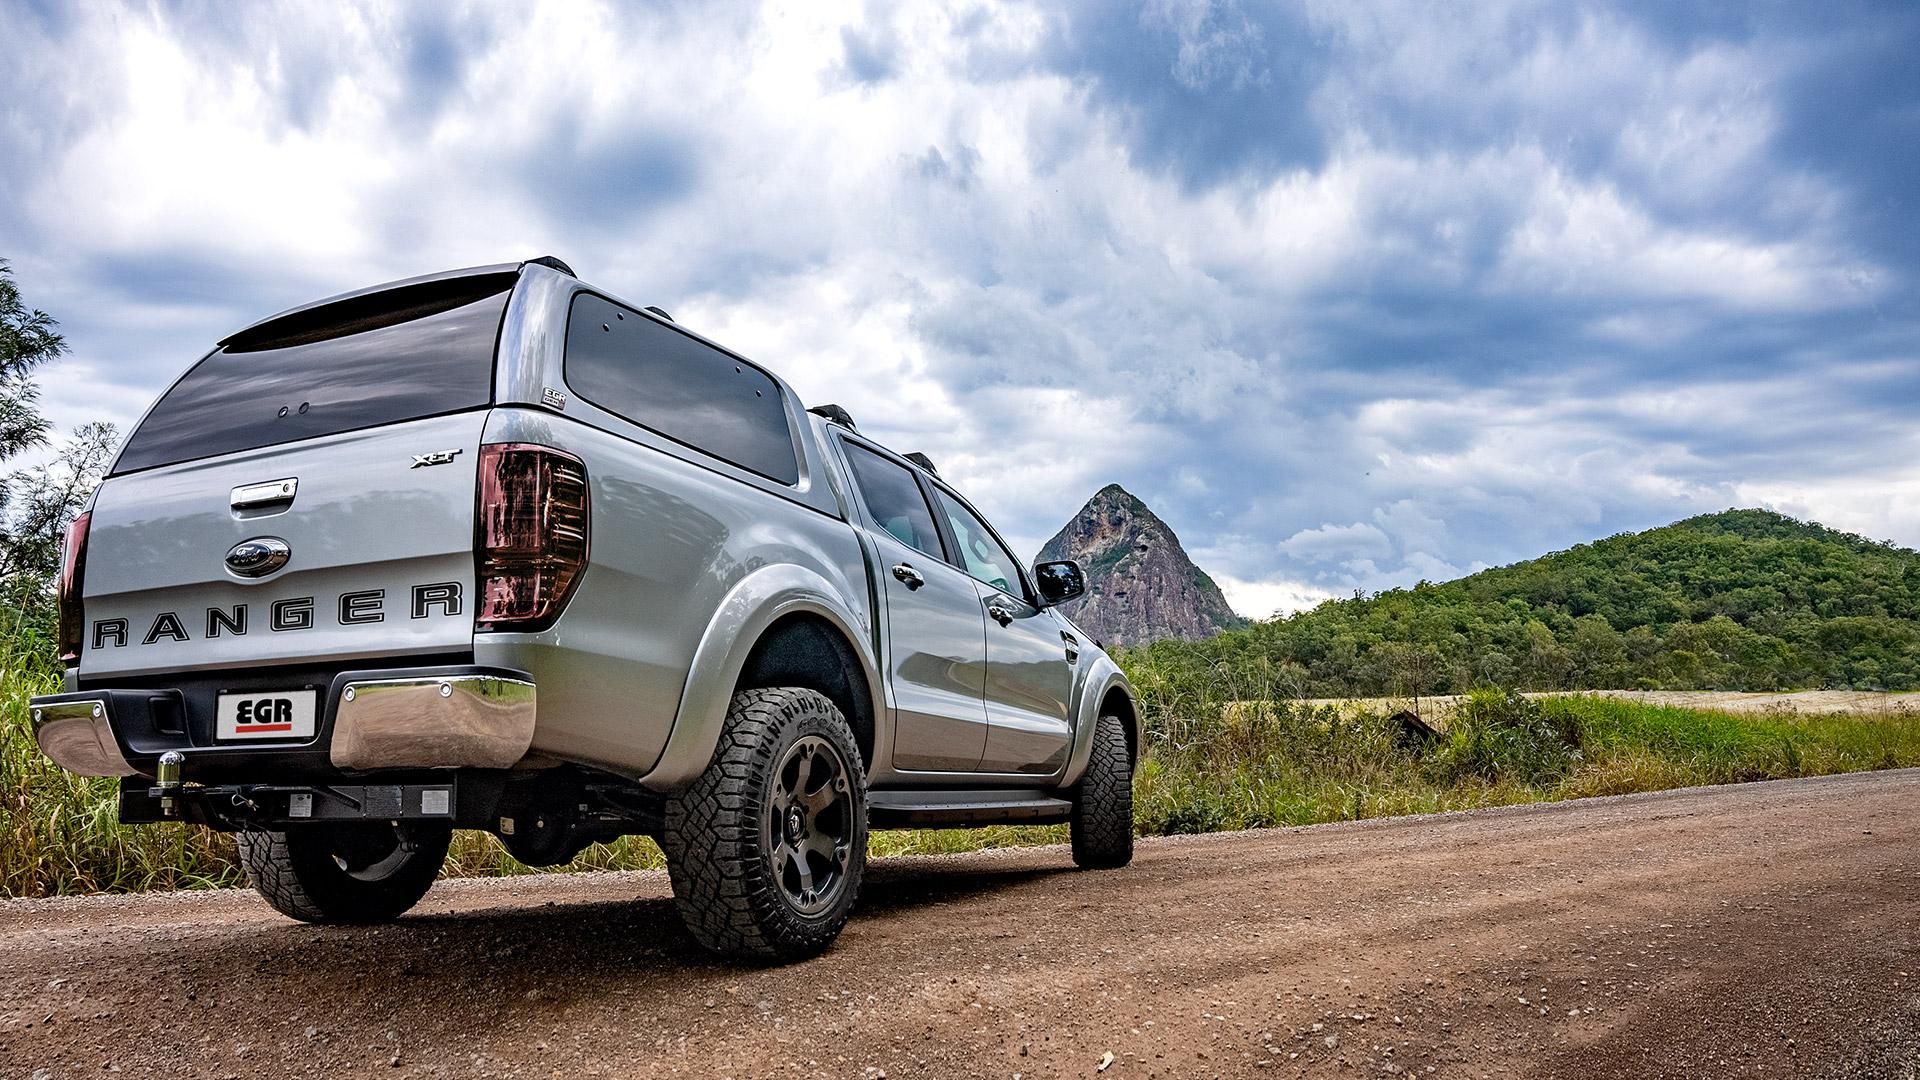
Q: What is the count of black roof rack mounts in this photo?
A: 4